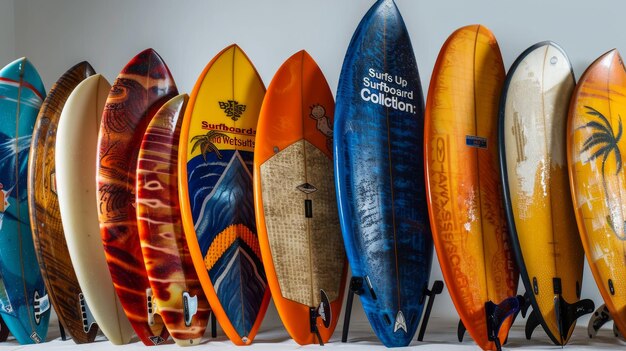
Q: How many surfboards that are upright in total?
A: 11